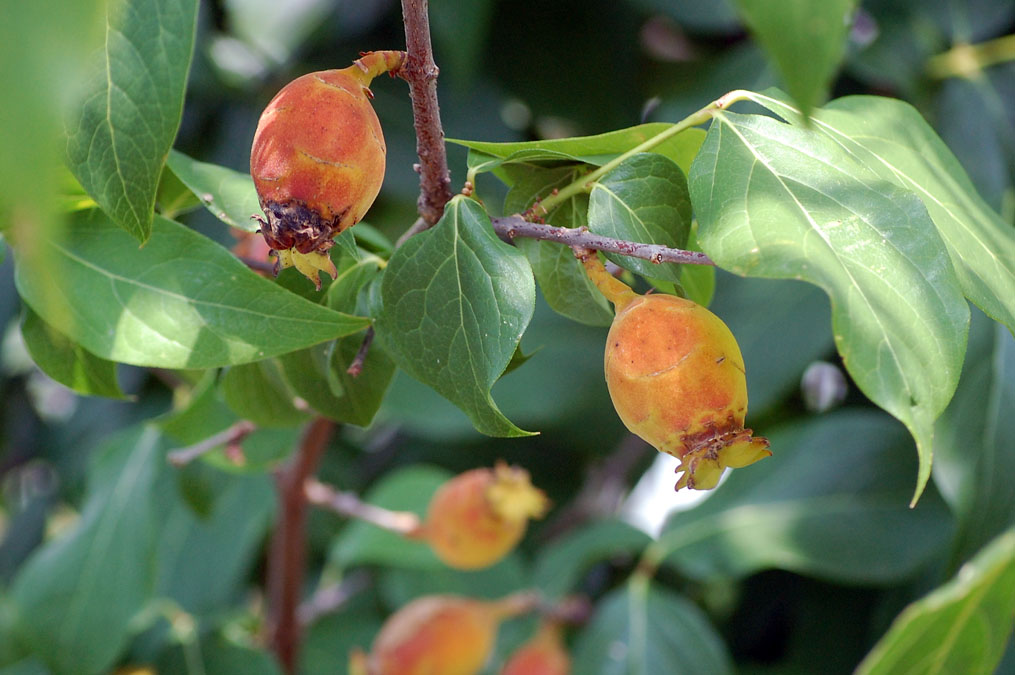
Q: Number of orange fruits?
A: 5